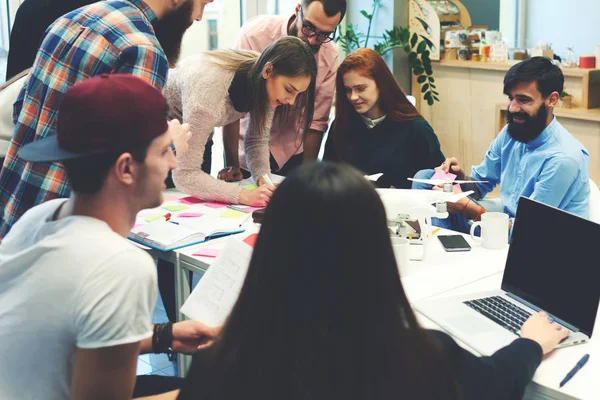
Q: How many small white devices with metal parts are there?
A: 1